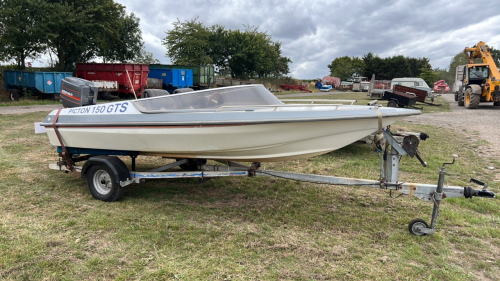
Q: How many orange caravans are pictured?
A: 0